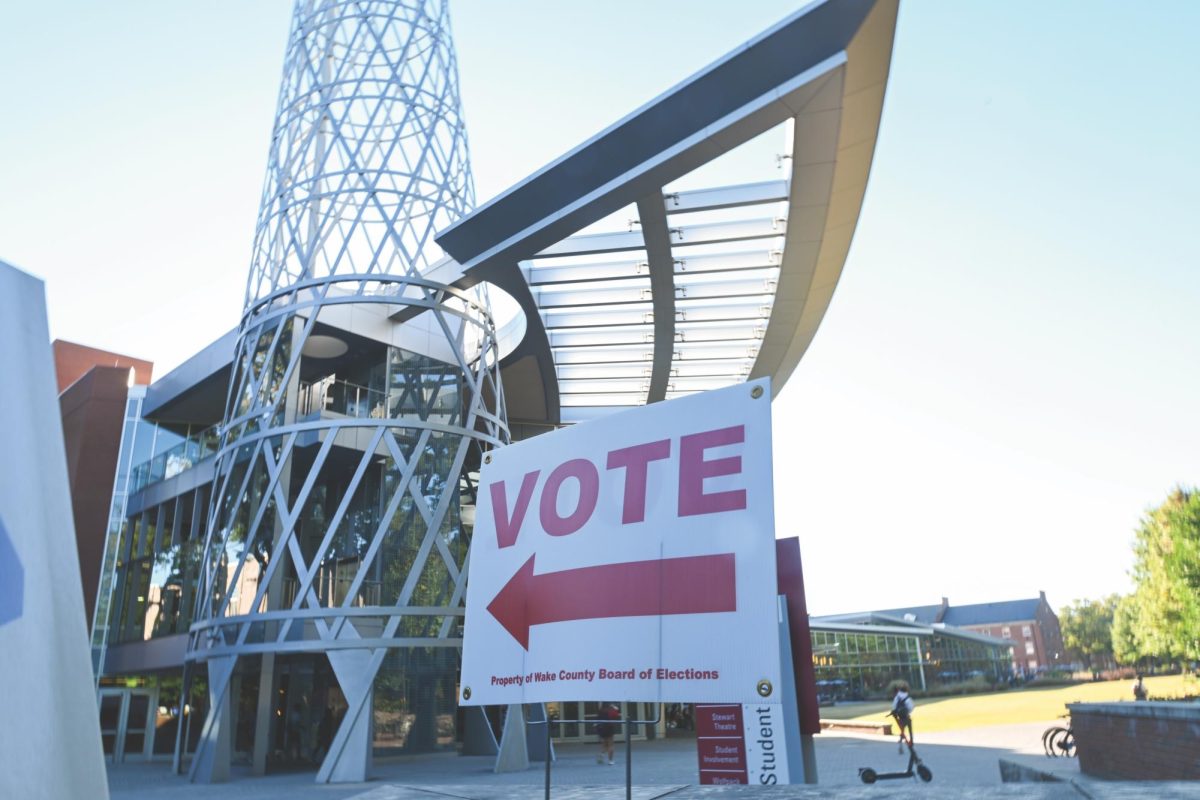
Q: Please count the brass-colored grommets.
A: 4